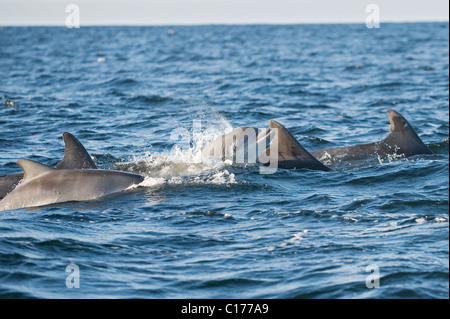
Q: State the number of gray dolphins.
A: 5